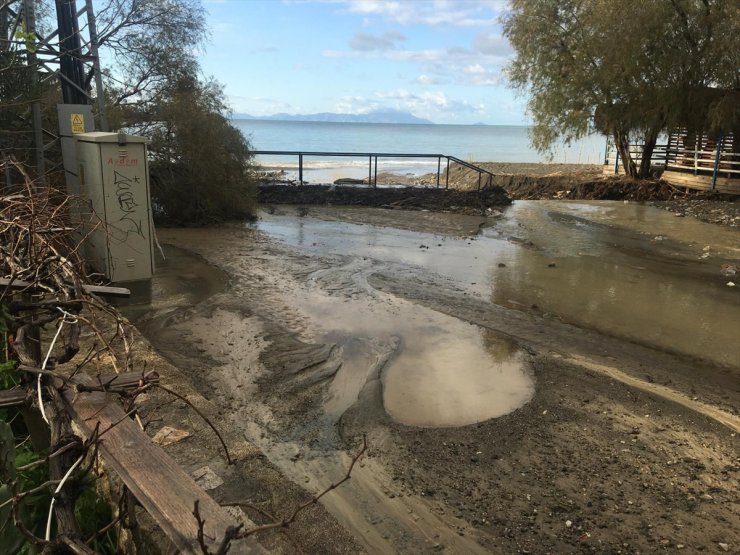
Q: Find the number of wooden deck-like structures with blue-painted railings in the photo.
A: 1